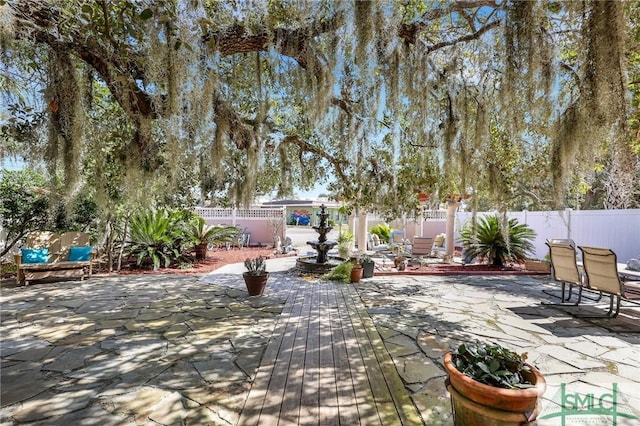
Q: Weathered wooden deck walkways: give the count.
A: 1